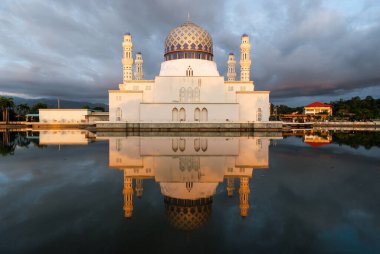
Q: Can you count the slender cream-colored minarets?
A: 4